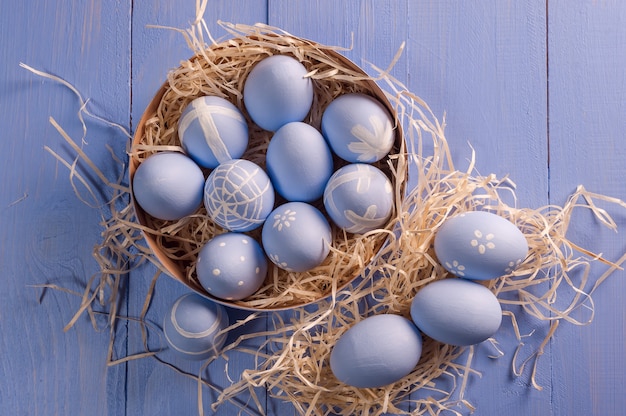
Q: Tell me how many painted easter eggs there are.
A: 13